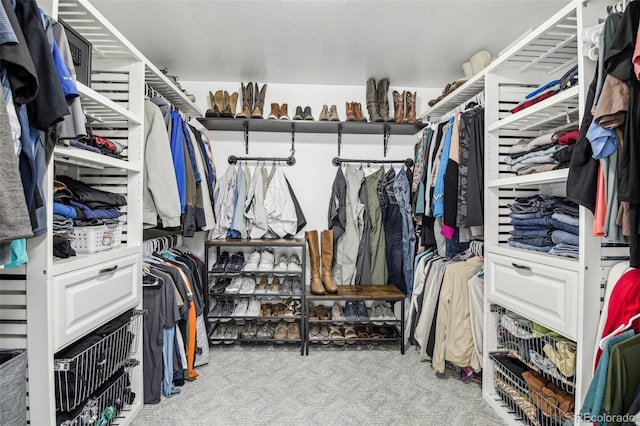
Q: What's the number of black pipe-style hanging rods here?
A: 2